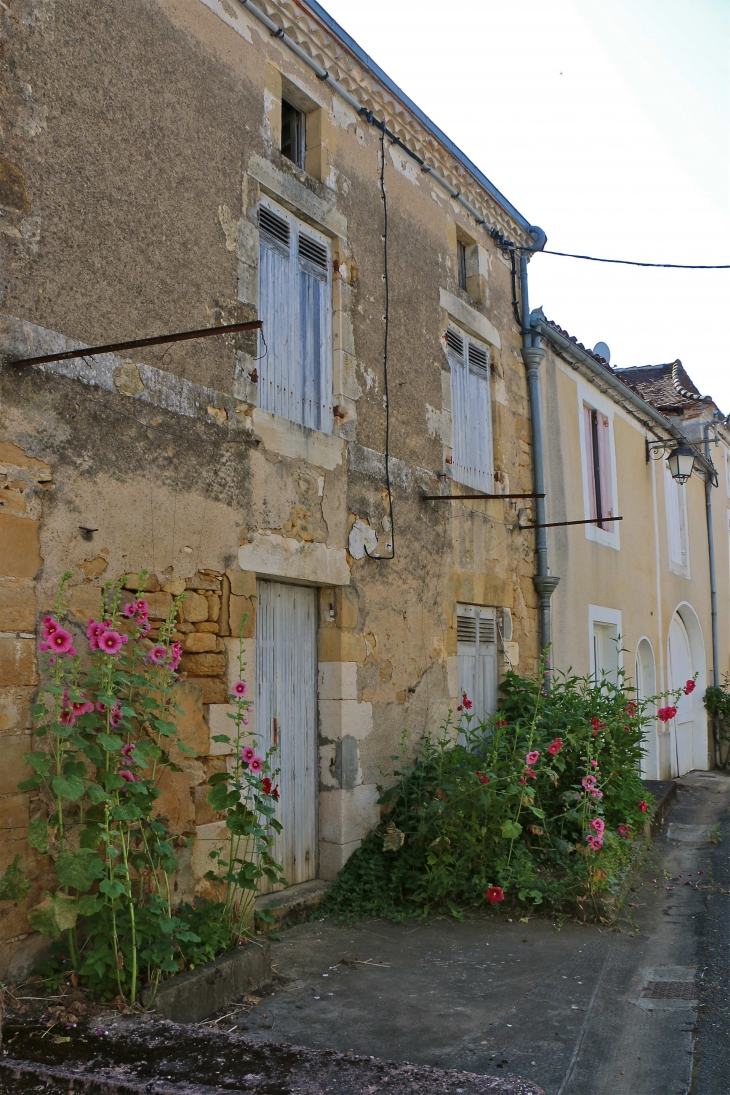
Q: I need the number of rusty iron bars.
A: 3